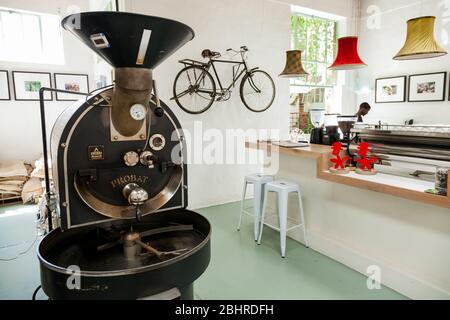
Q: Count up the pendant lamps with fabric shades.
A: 3